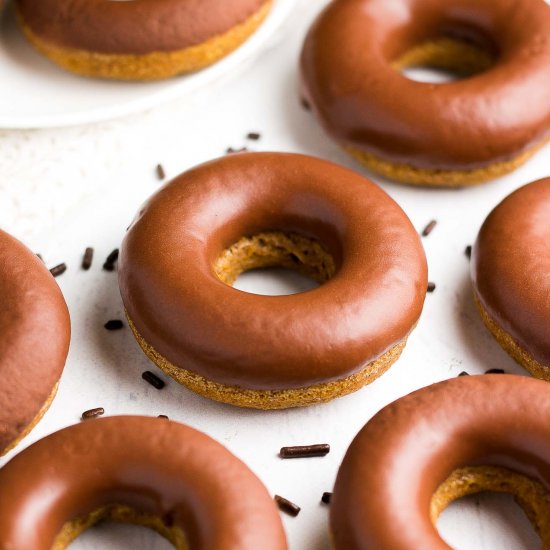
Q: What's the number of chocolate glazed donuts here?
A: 7